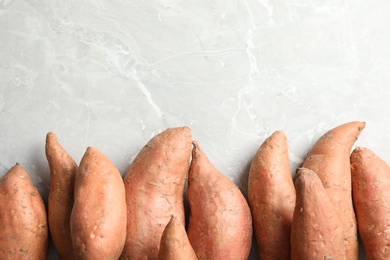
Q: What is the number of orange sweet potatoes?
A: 10